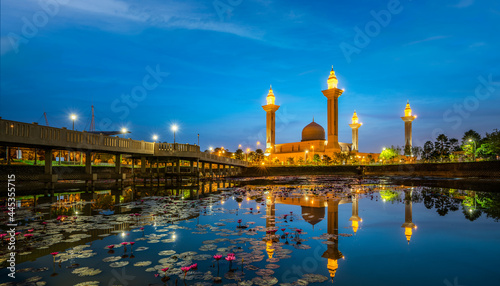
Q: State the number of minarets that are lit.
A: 4